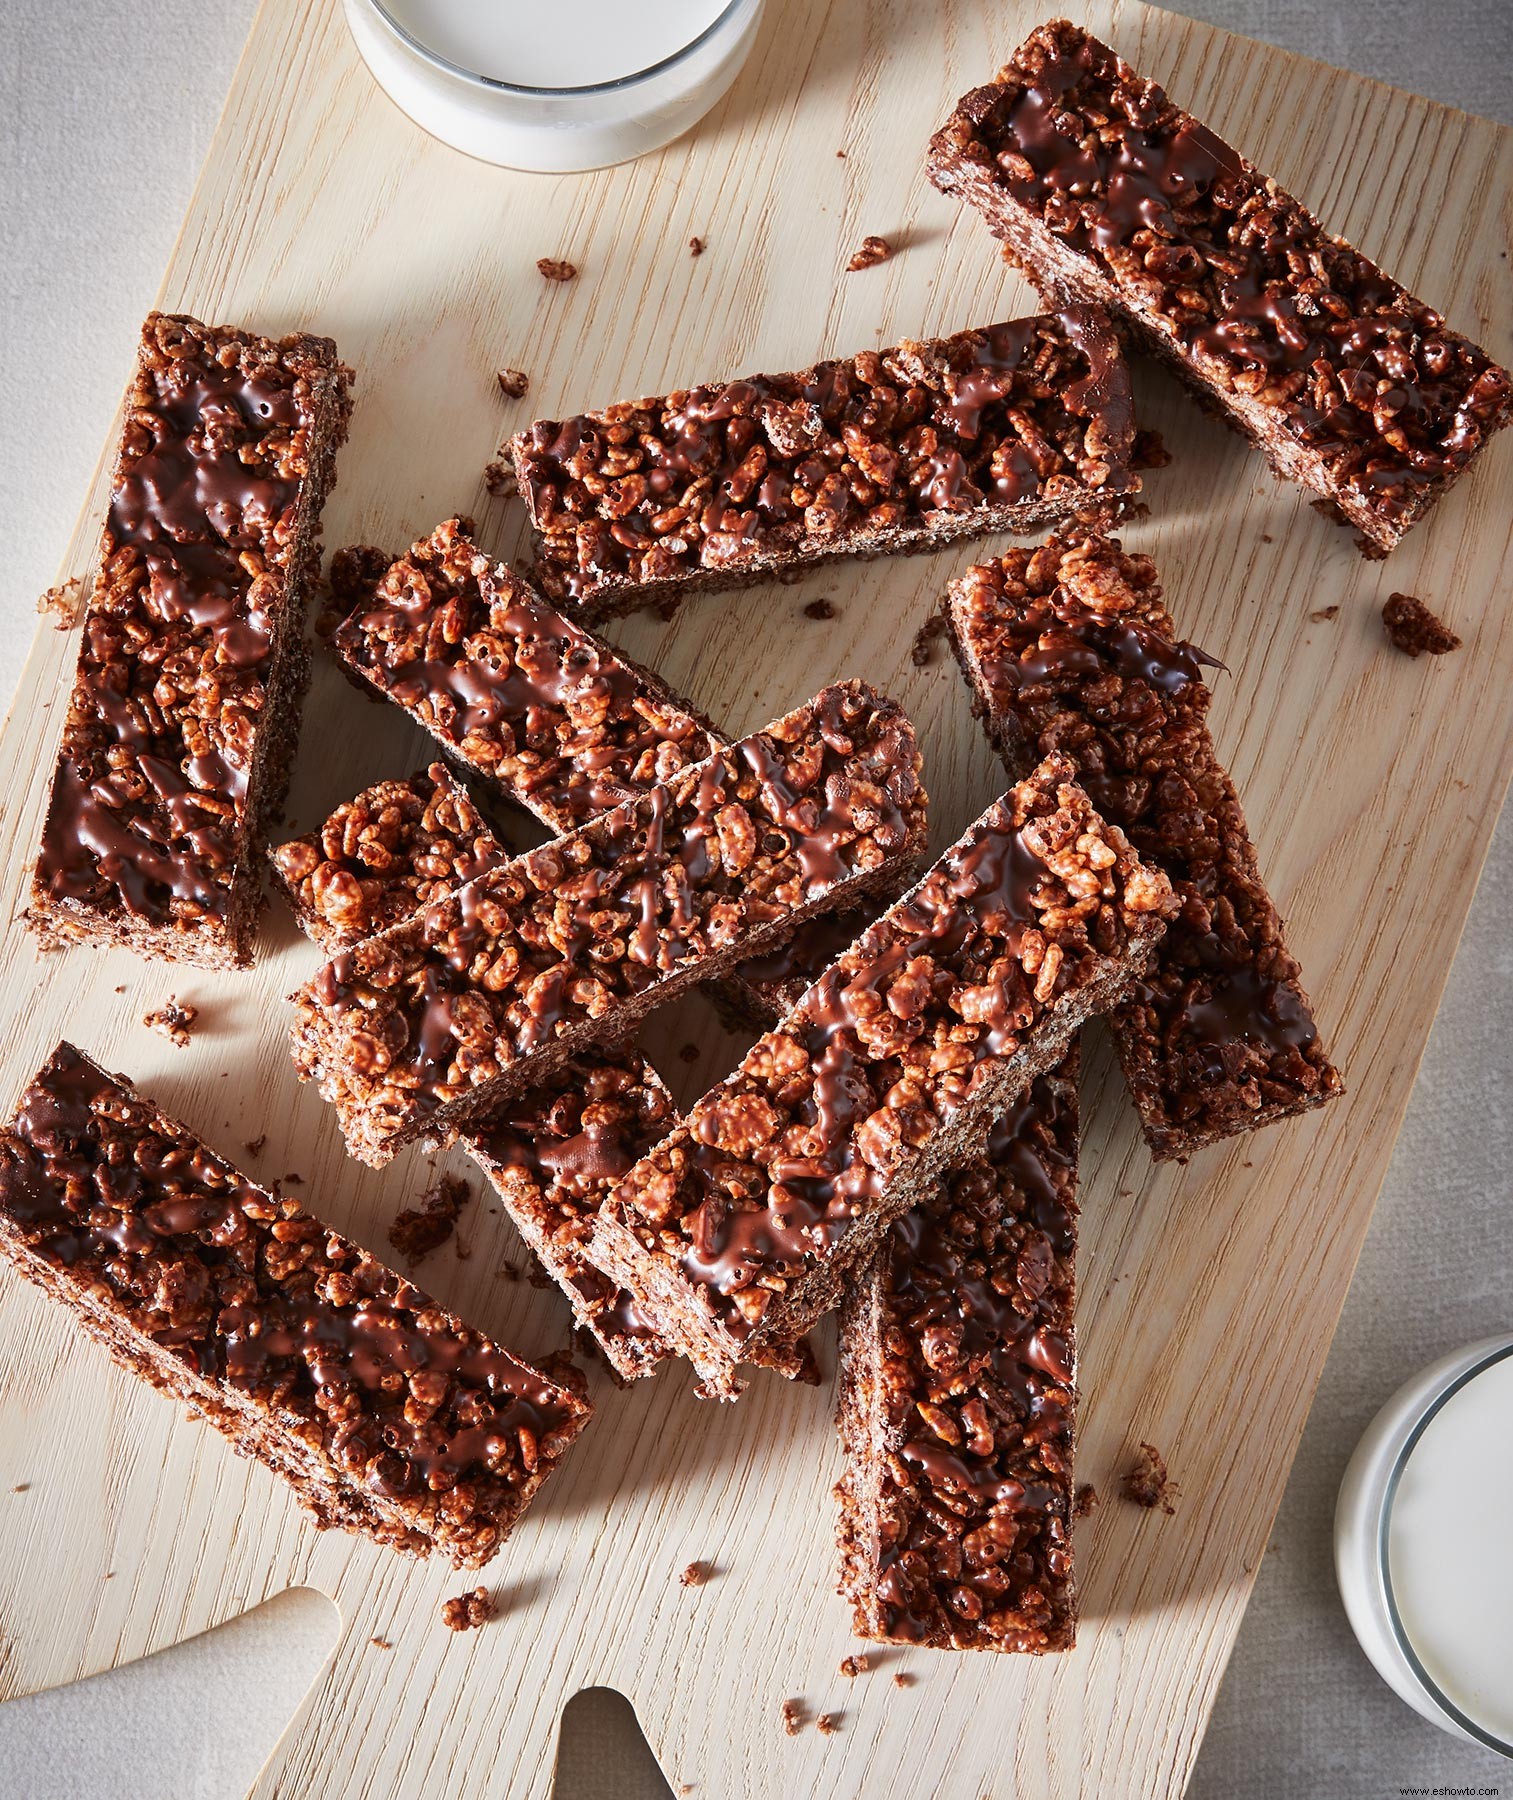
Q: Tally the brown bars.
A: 10